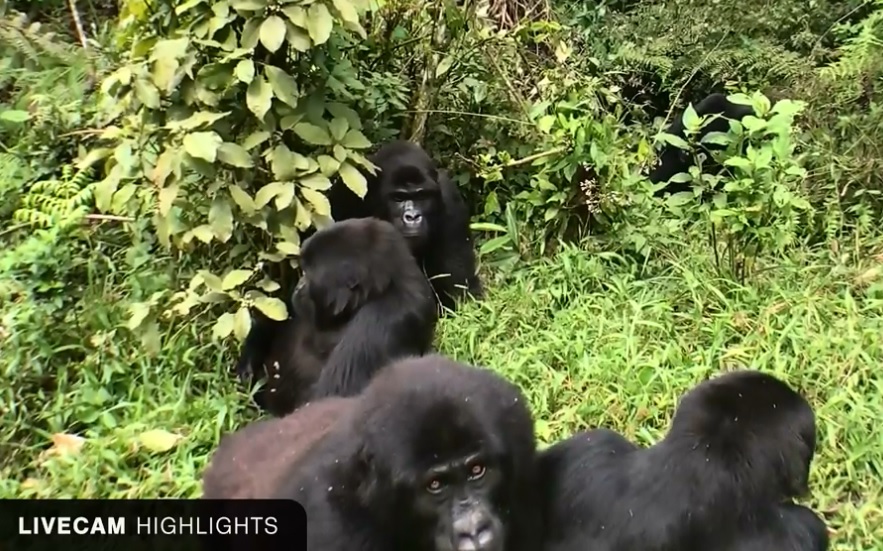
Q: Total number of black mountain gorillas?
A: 5